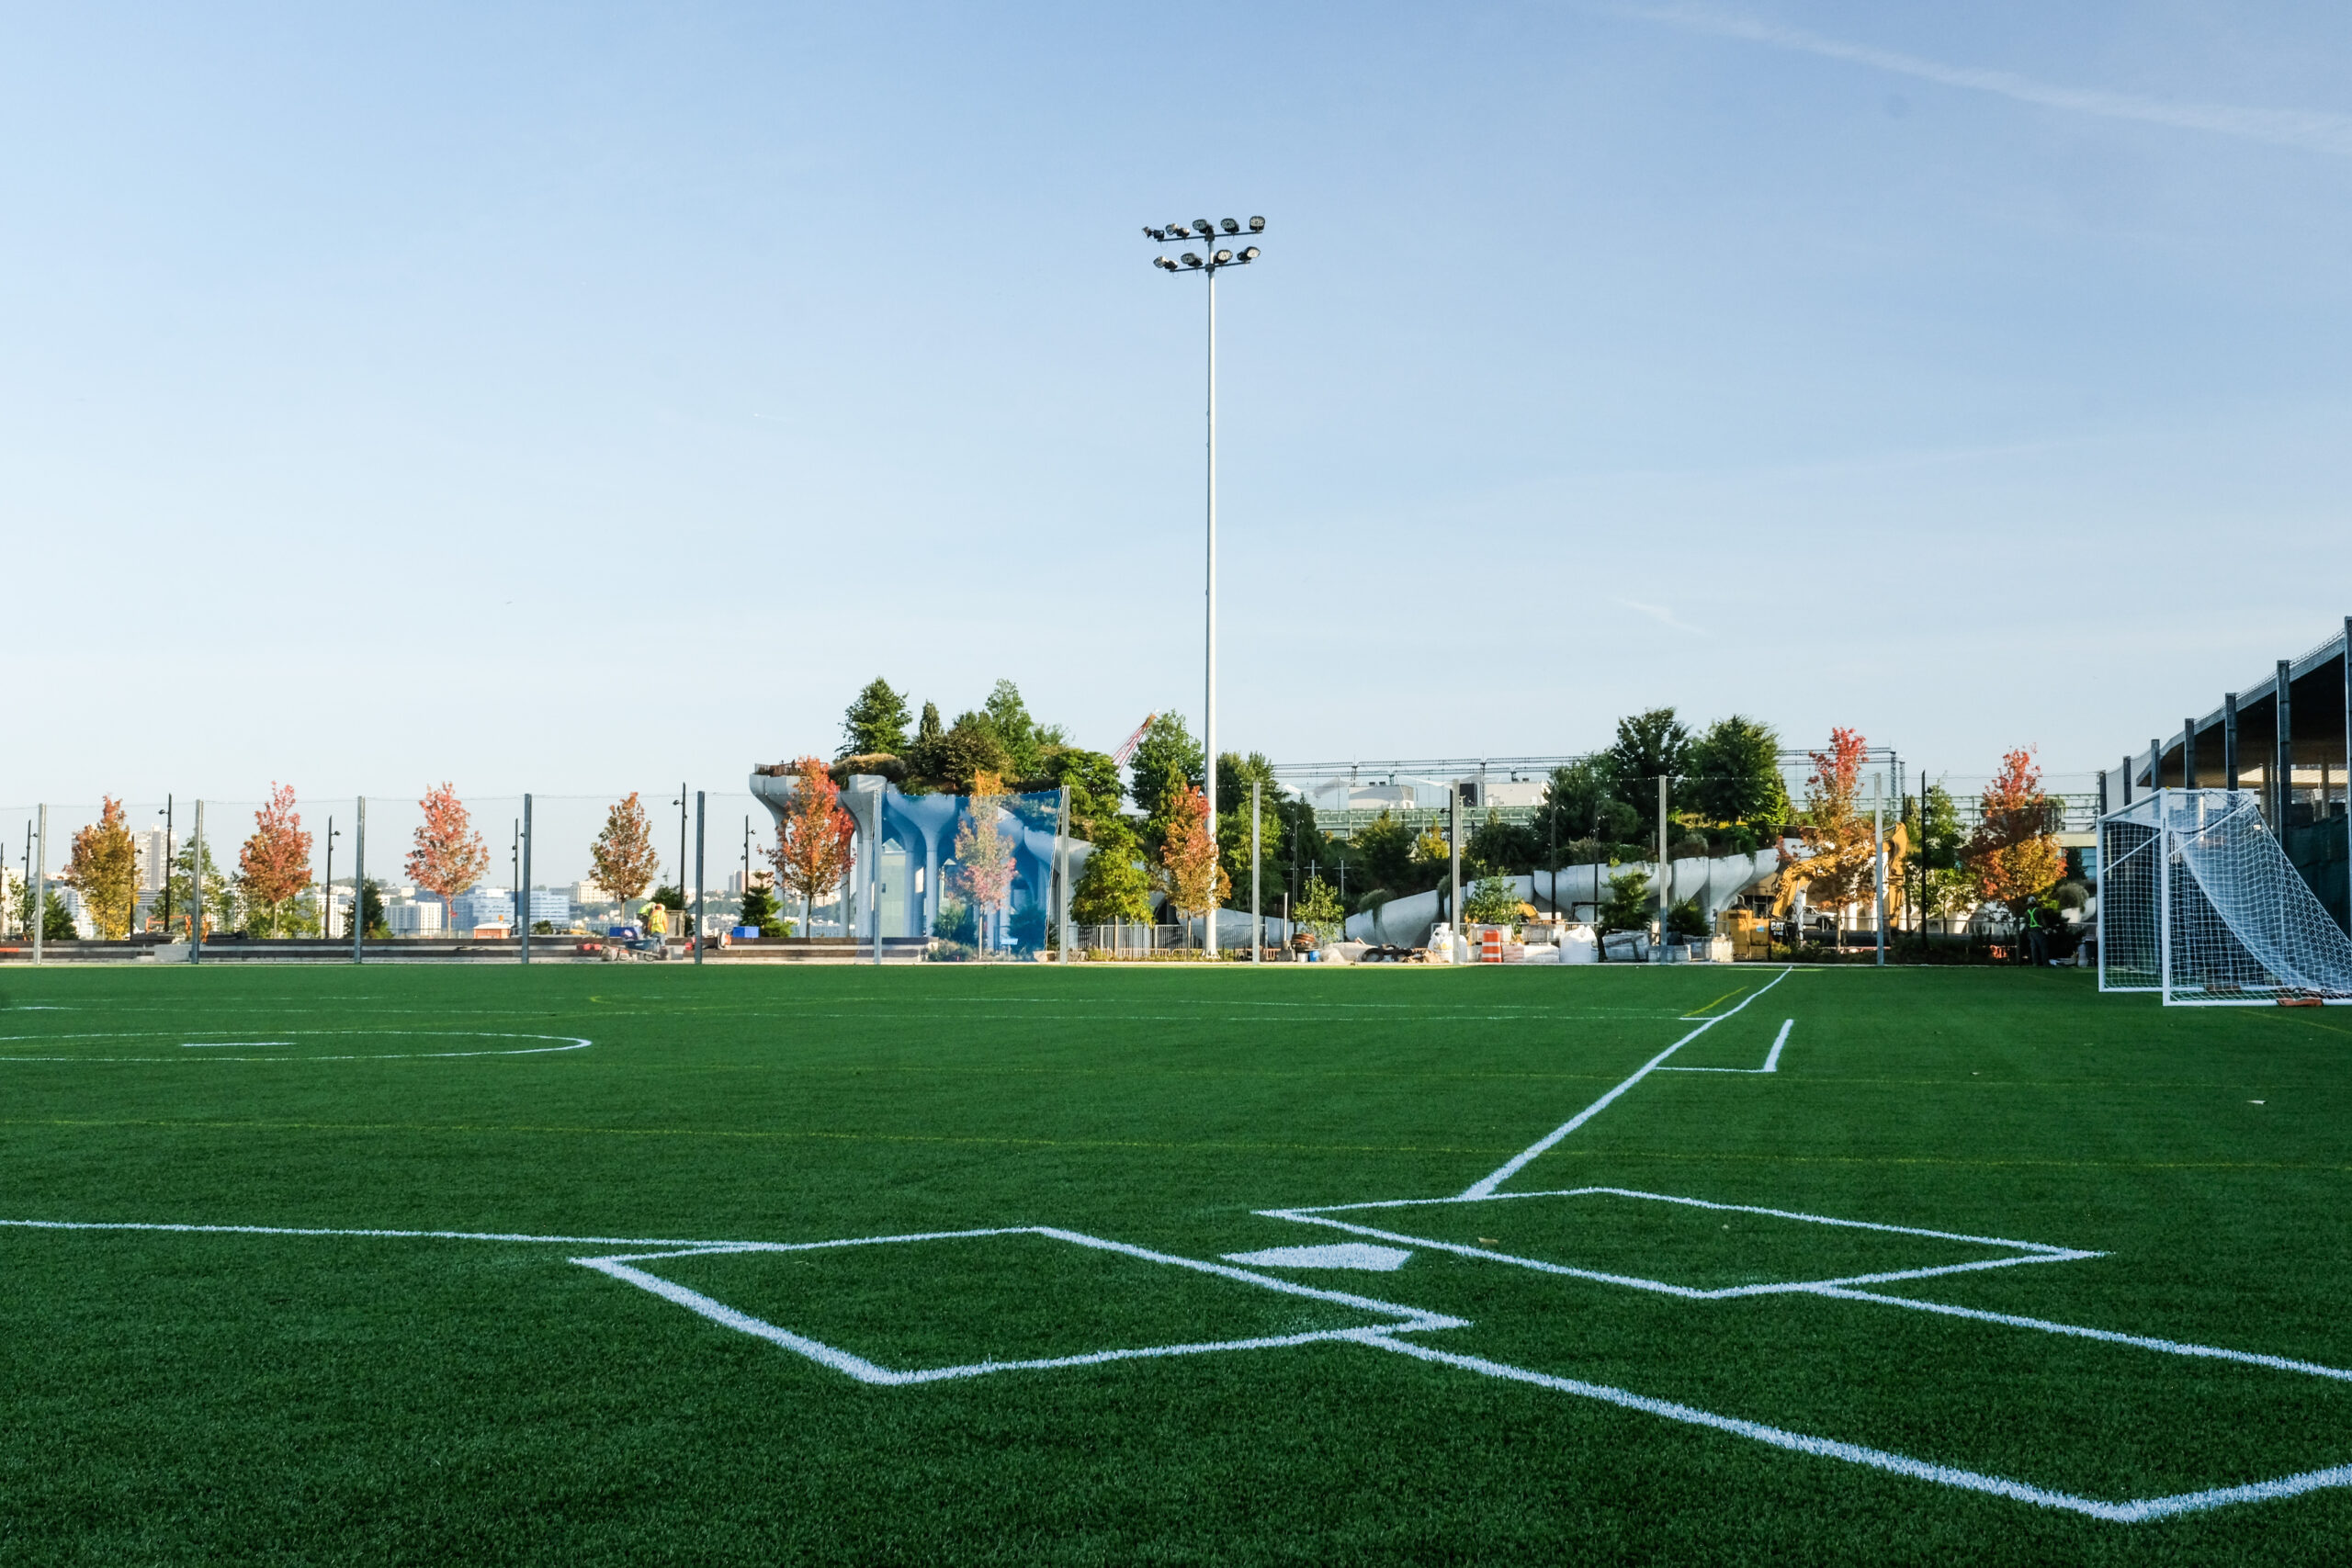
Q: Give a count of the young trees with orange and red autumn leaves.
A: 9